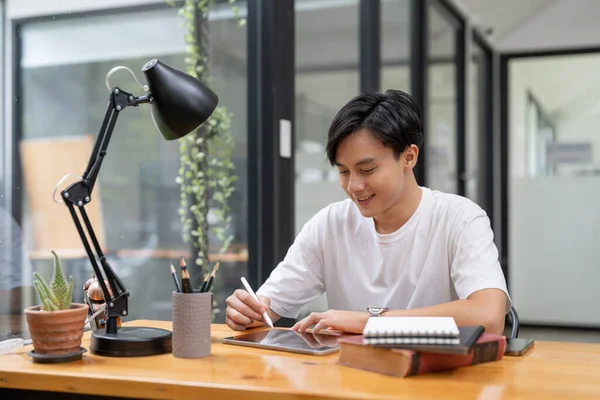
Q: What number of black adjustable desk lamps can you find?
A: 1